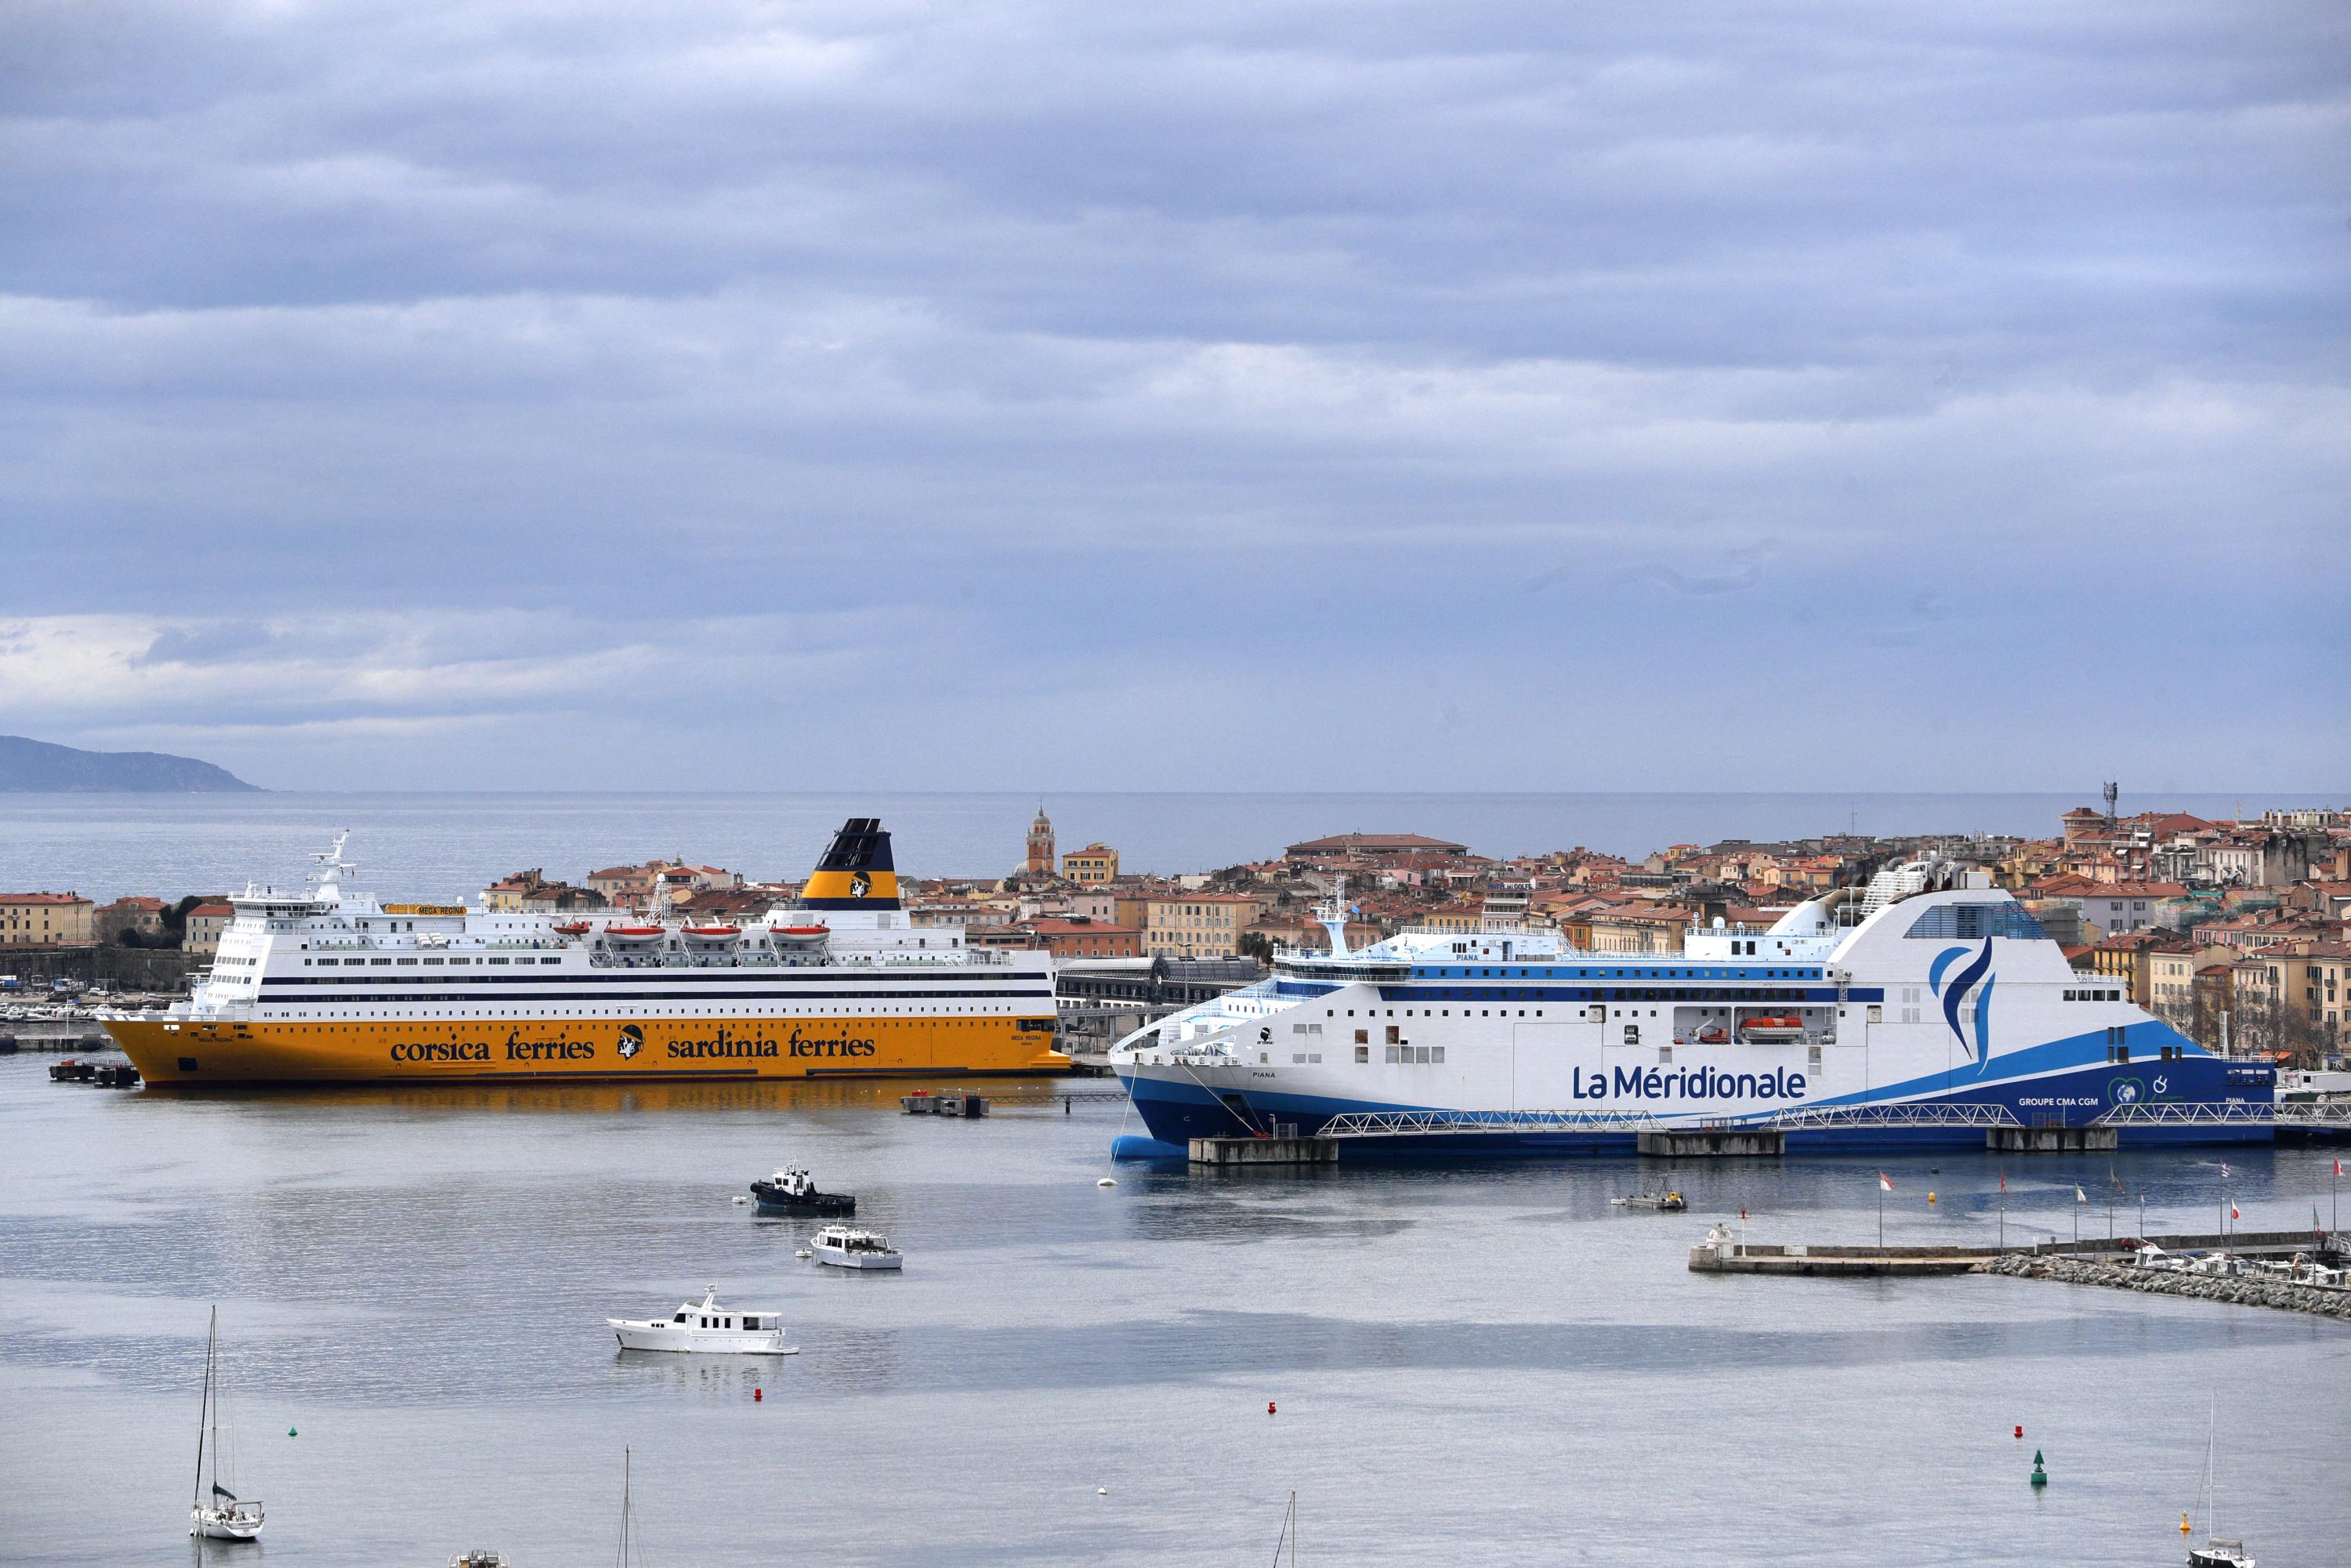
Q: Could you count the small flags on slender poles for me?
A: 9